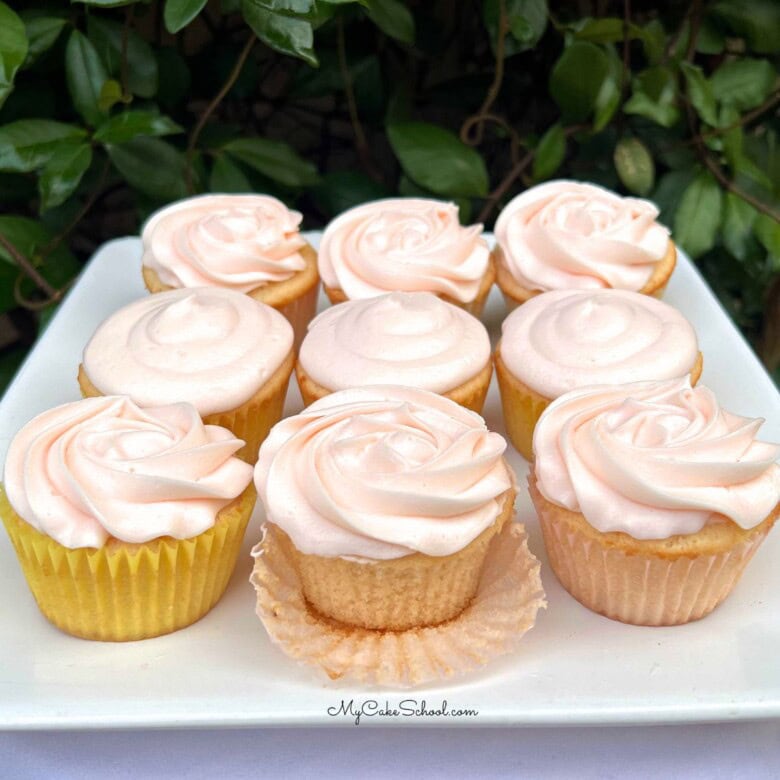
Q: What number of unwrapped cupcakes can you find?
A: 1